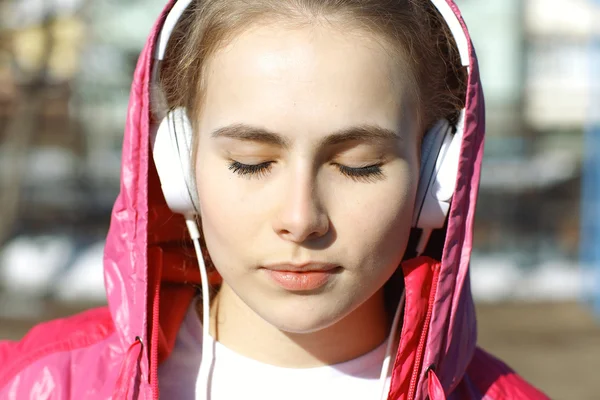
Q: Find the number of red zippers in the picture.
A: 2